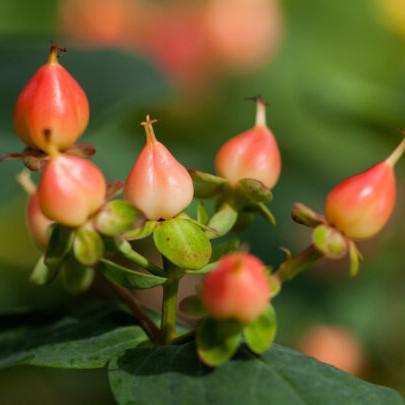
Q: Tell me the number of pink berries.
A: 7